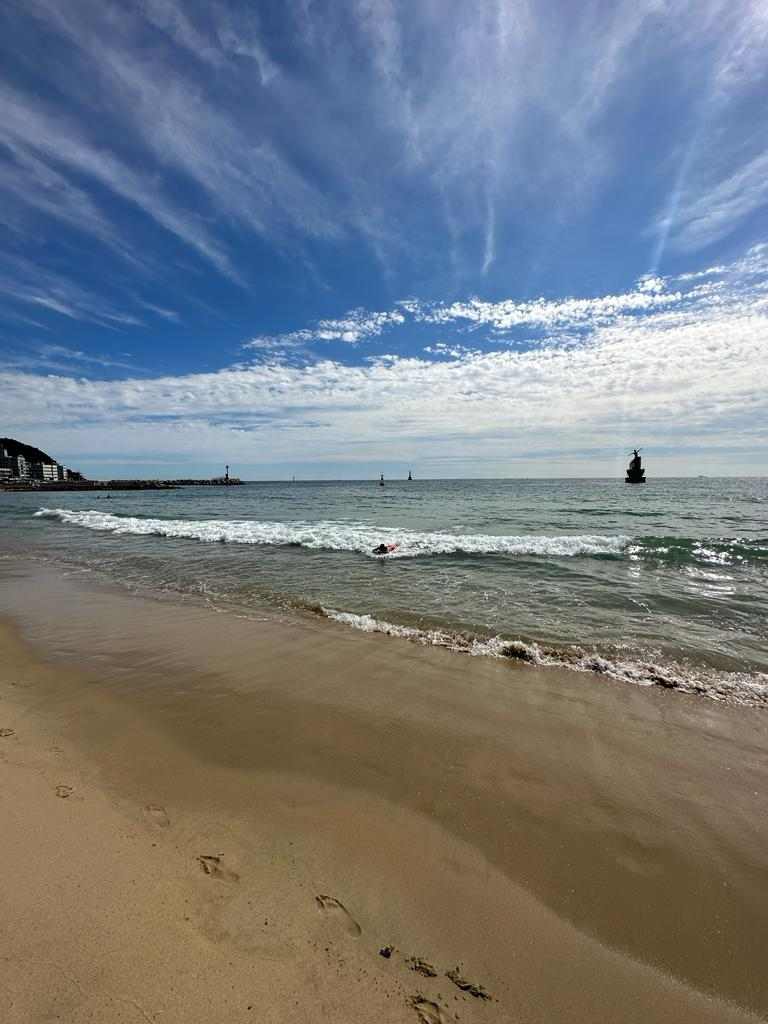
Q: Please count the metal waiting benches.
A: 0